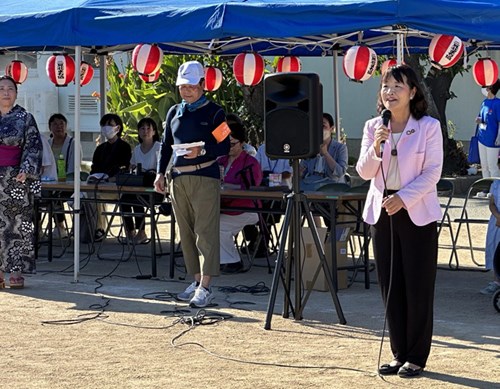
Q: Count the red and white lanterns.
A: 12